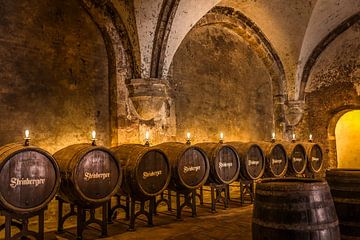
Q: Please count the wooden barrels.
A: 11